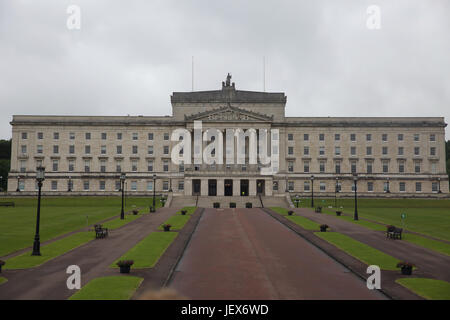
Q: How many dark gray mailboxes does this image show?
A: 0